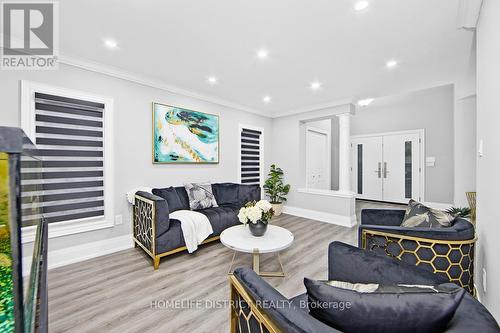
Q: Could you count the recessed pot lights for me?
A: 7